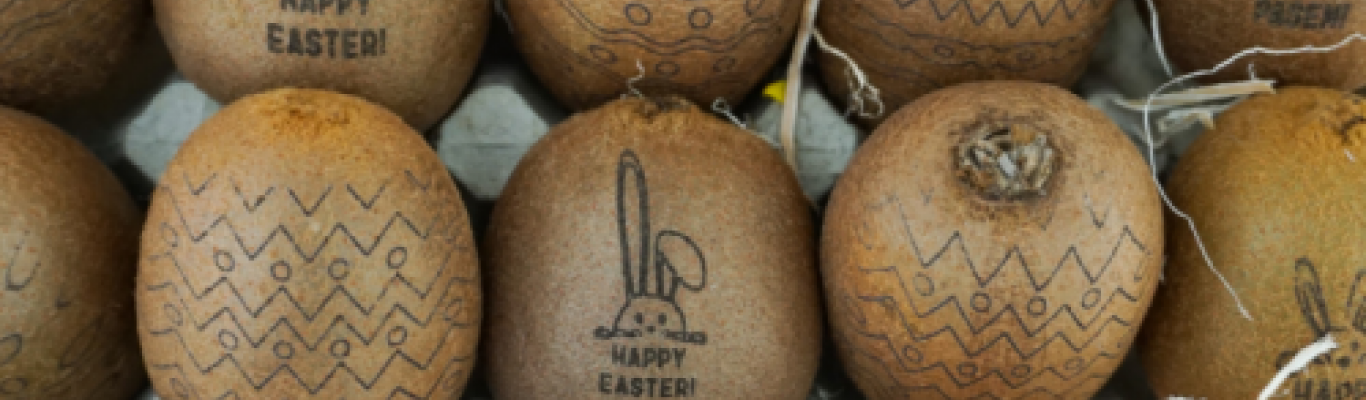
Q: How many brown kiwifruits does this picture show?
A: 10